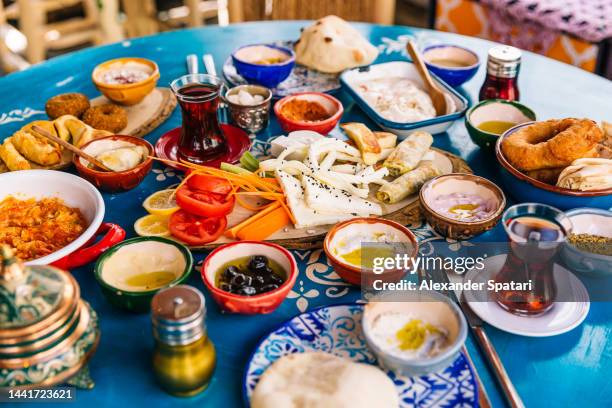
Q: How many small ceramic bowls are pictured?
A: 12